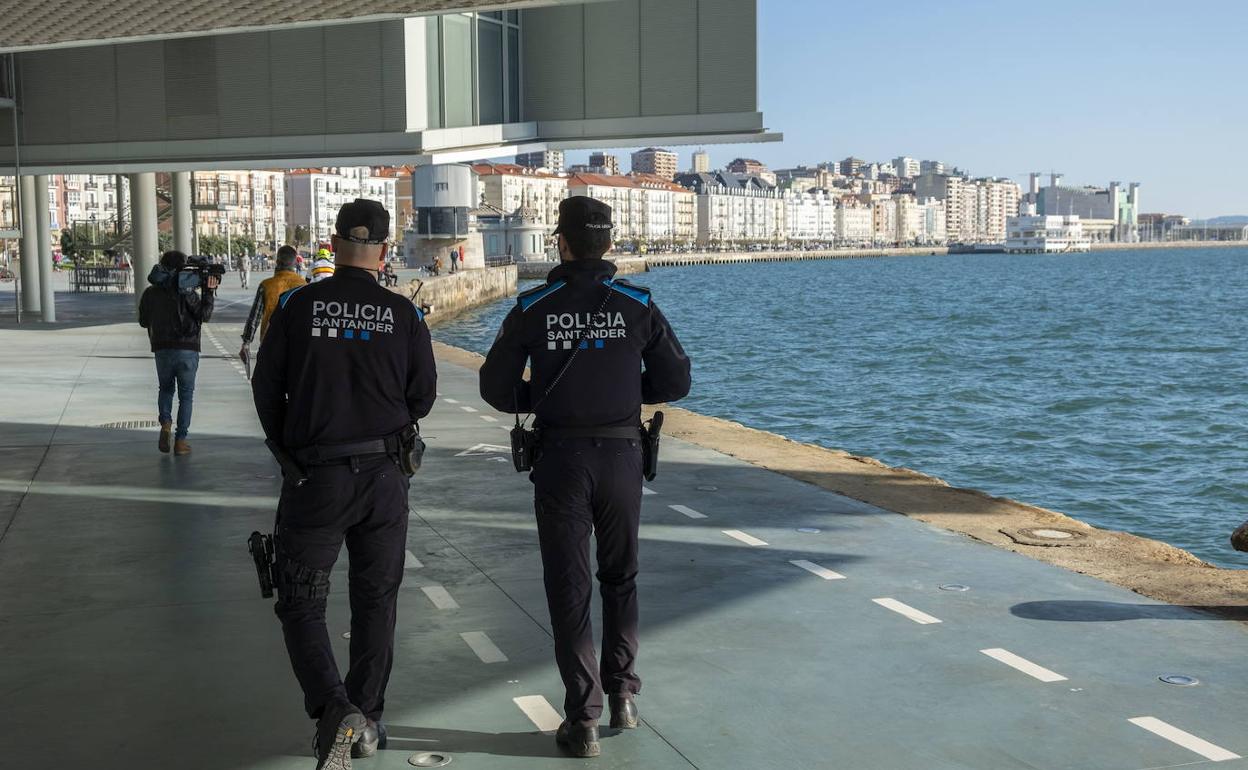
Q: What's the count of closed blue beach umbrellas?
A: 0